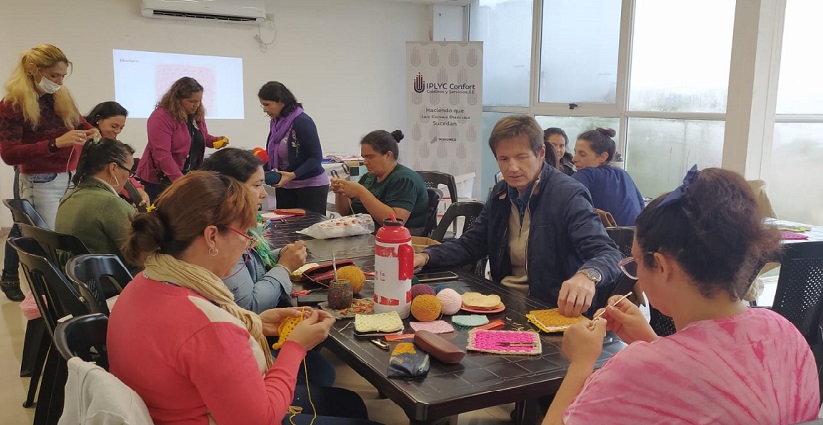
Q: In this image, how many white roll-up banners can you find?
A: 1